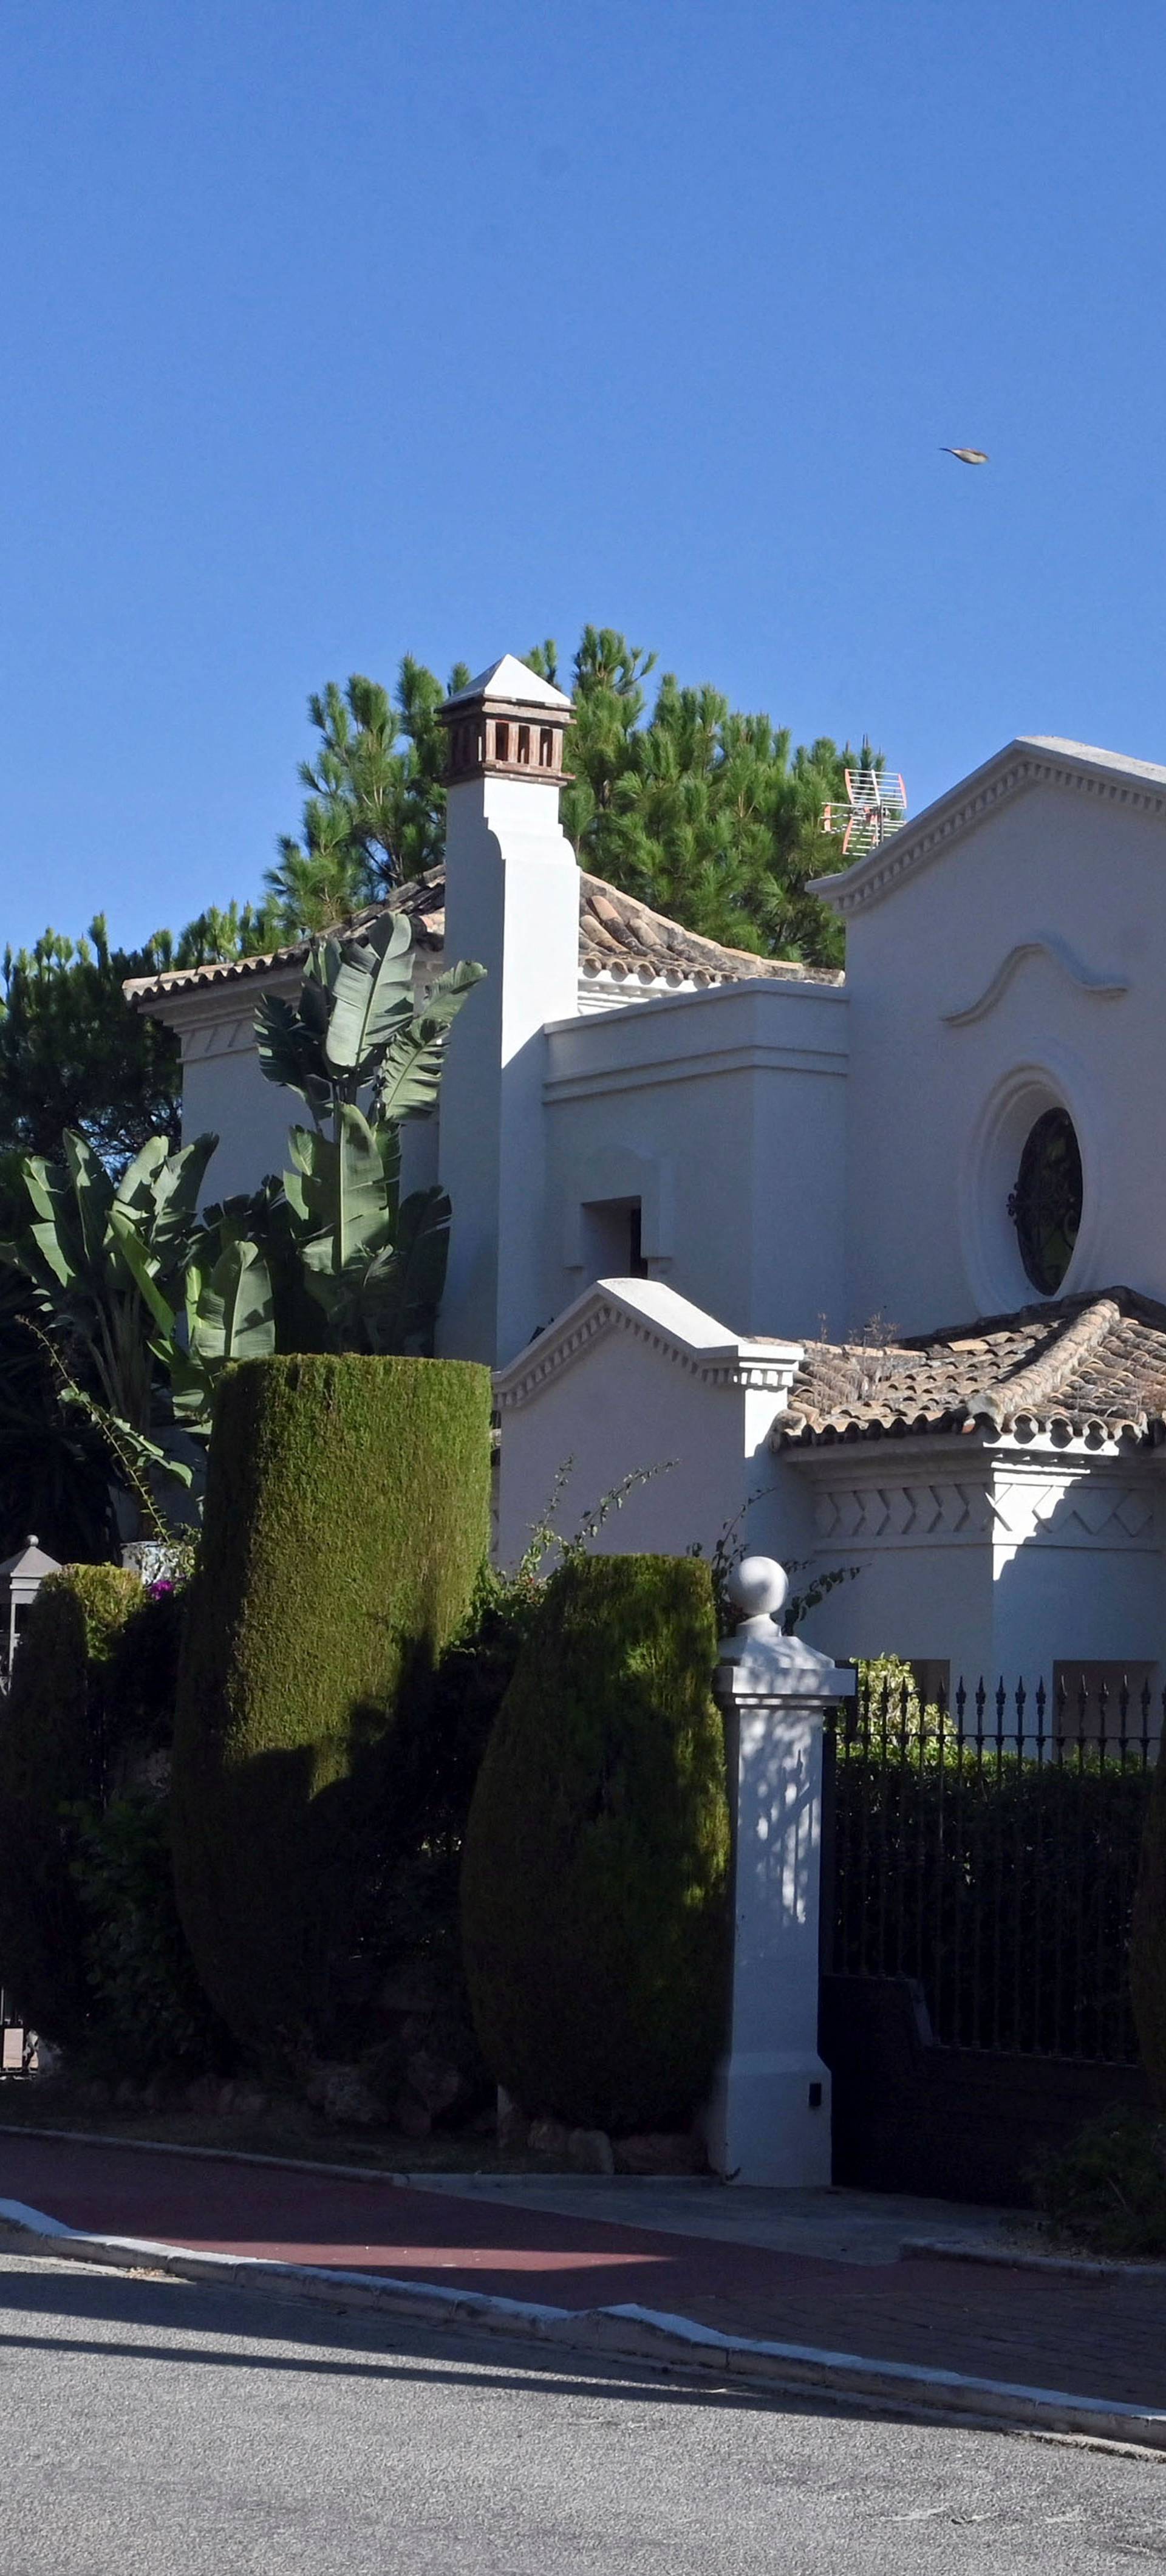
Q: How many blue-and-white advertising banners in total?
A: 0